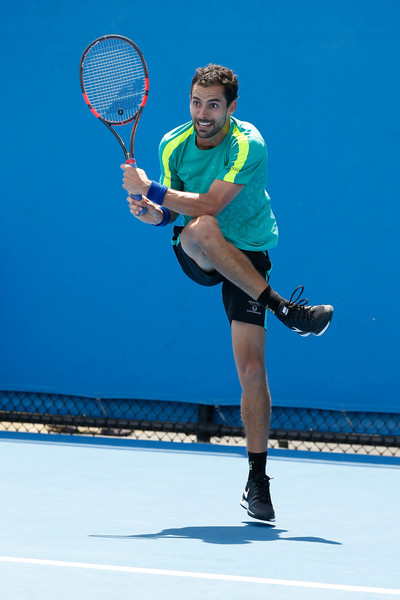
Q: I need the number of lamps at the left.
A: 0